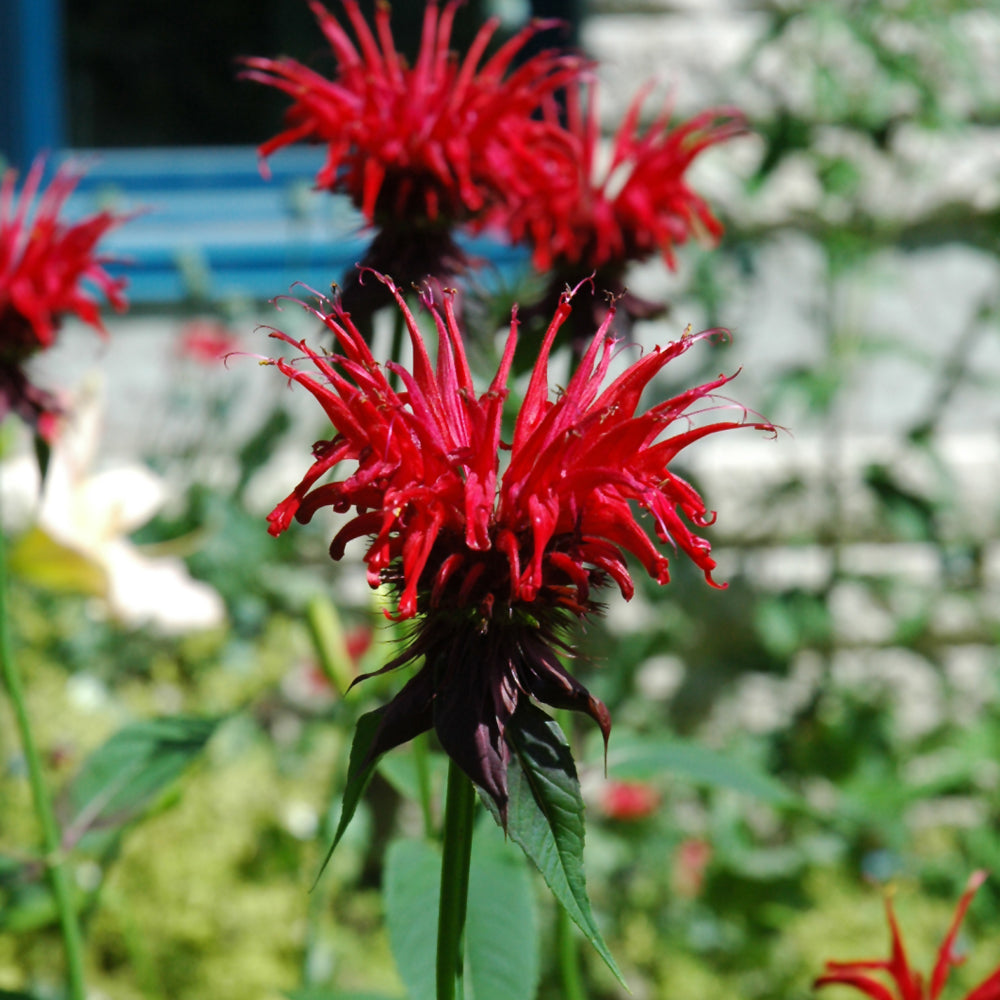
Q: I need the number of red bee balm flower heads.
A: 5